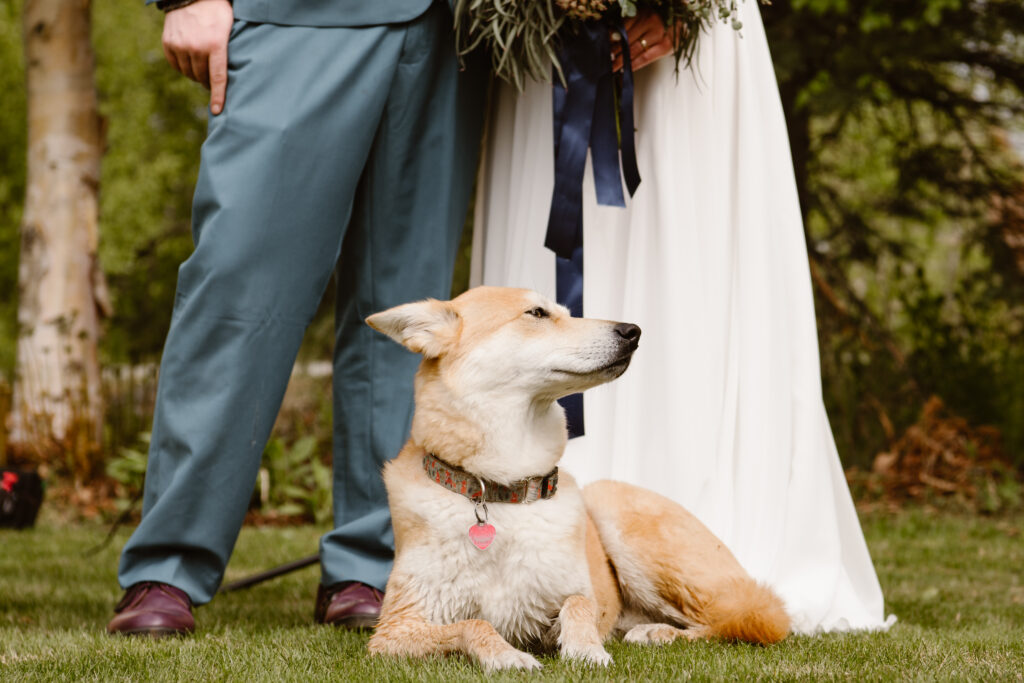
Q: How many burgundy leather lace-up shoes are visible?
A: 2